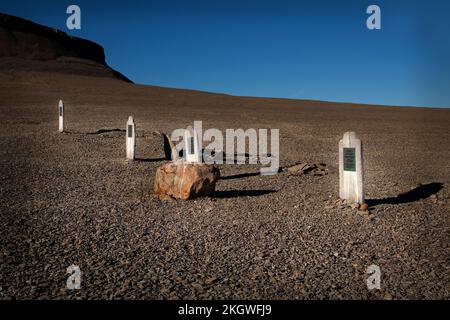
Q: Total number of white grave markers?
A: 4